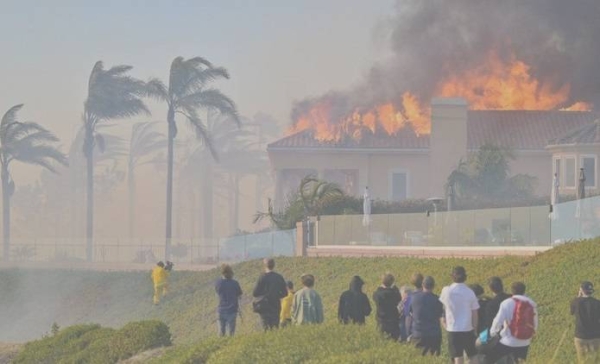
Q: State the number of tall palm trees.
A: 3